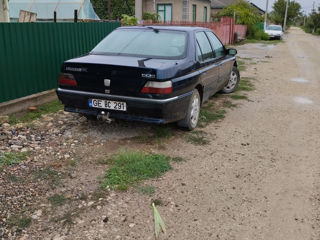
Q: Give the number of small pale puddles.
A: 2